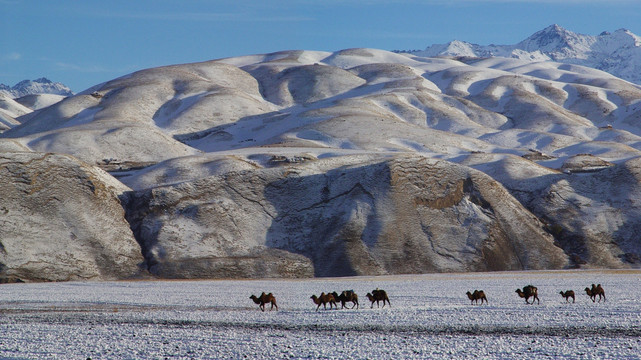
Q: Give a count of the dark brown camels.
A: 8